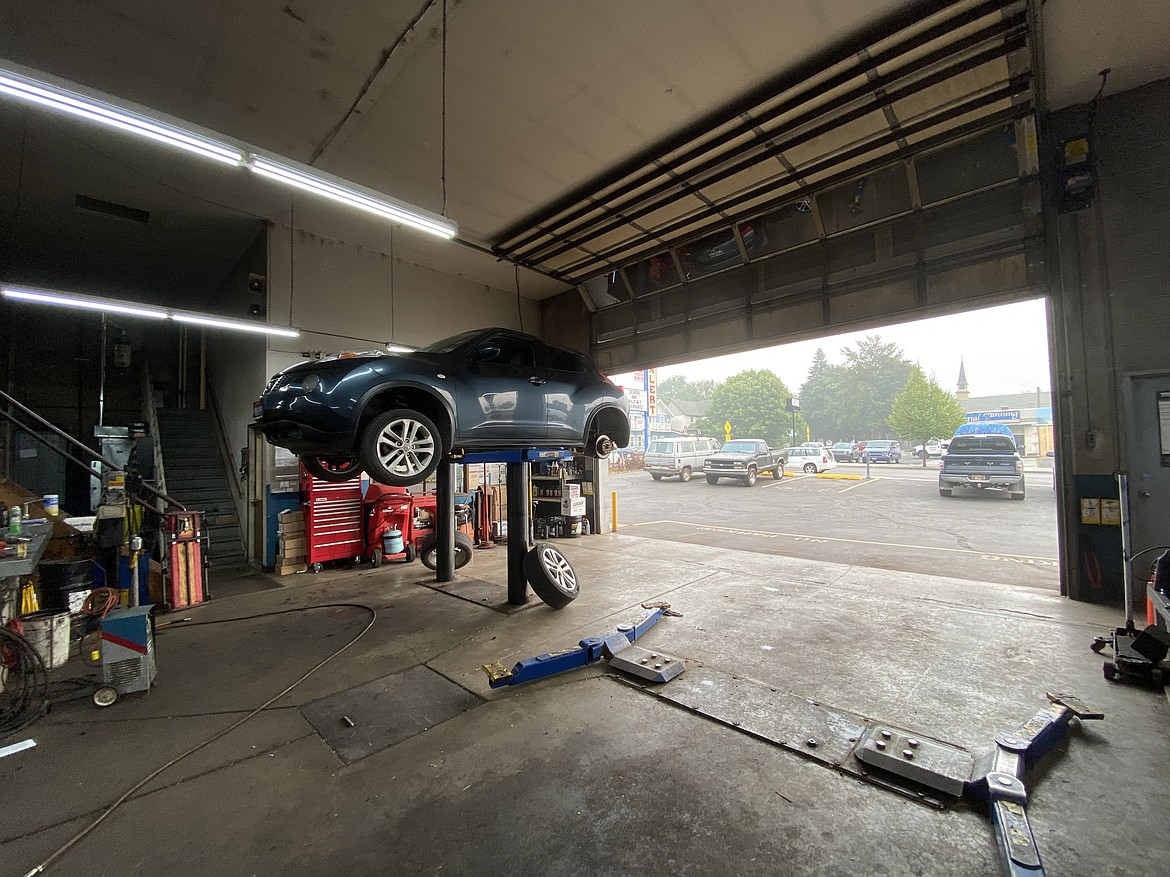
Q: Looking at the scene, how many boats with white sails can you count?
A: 0